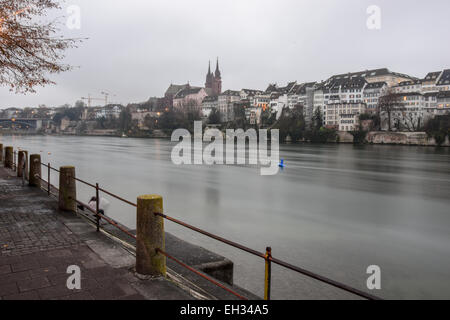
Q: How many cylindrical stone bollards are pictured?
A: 6